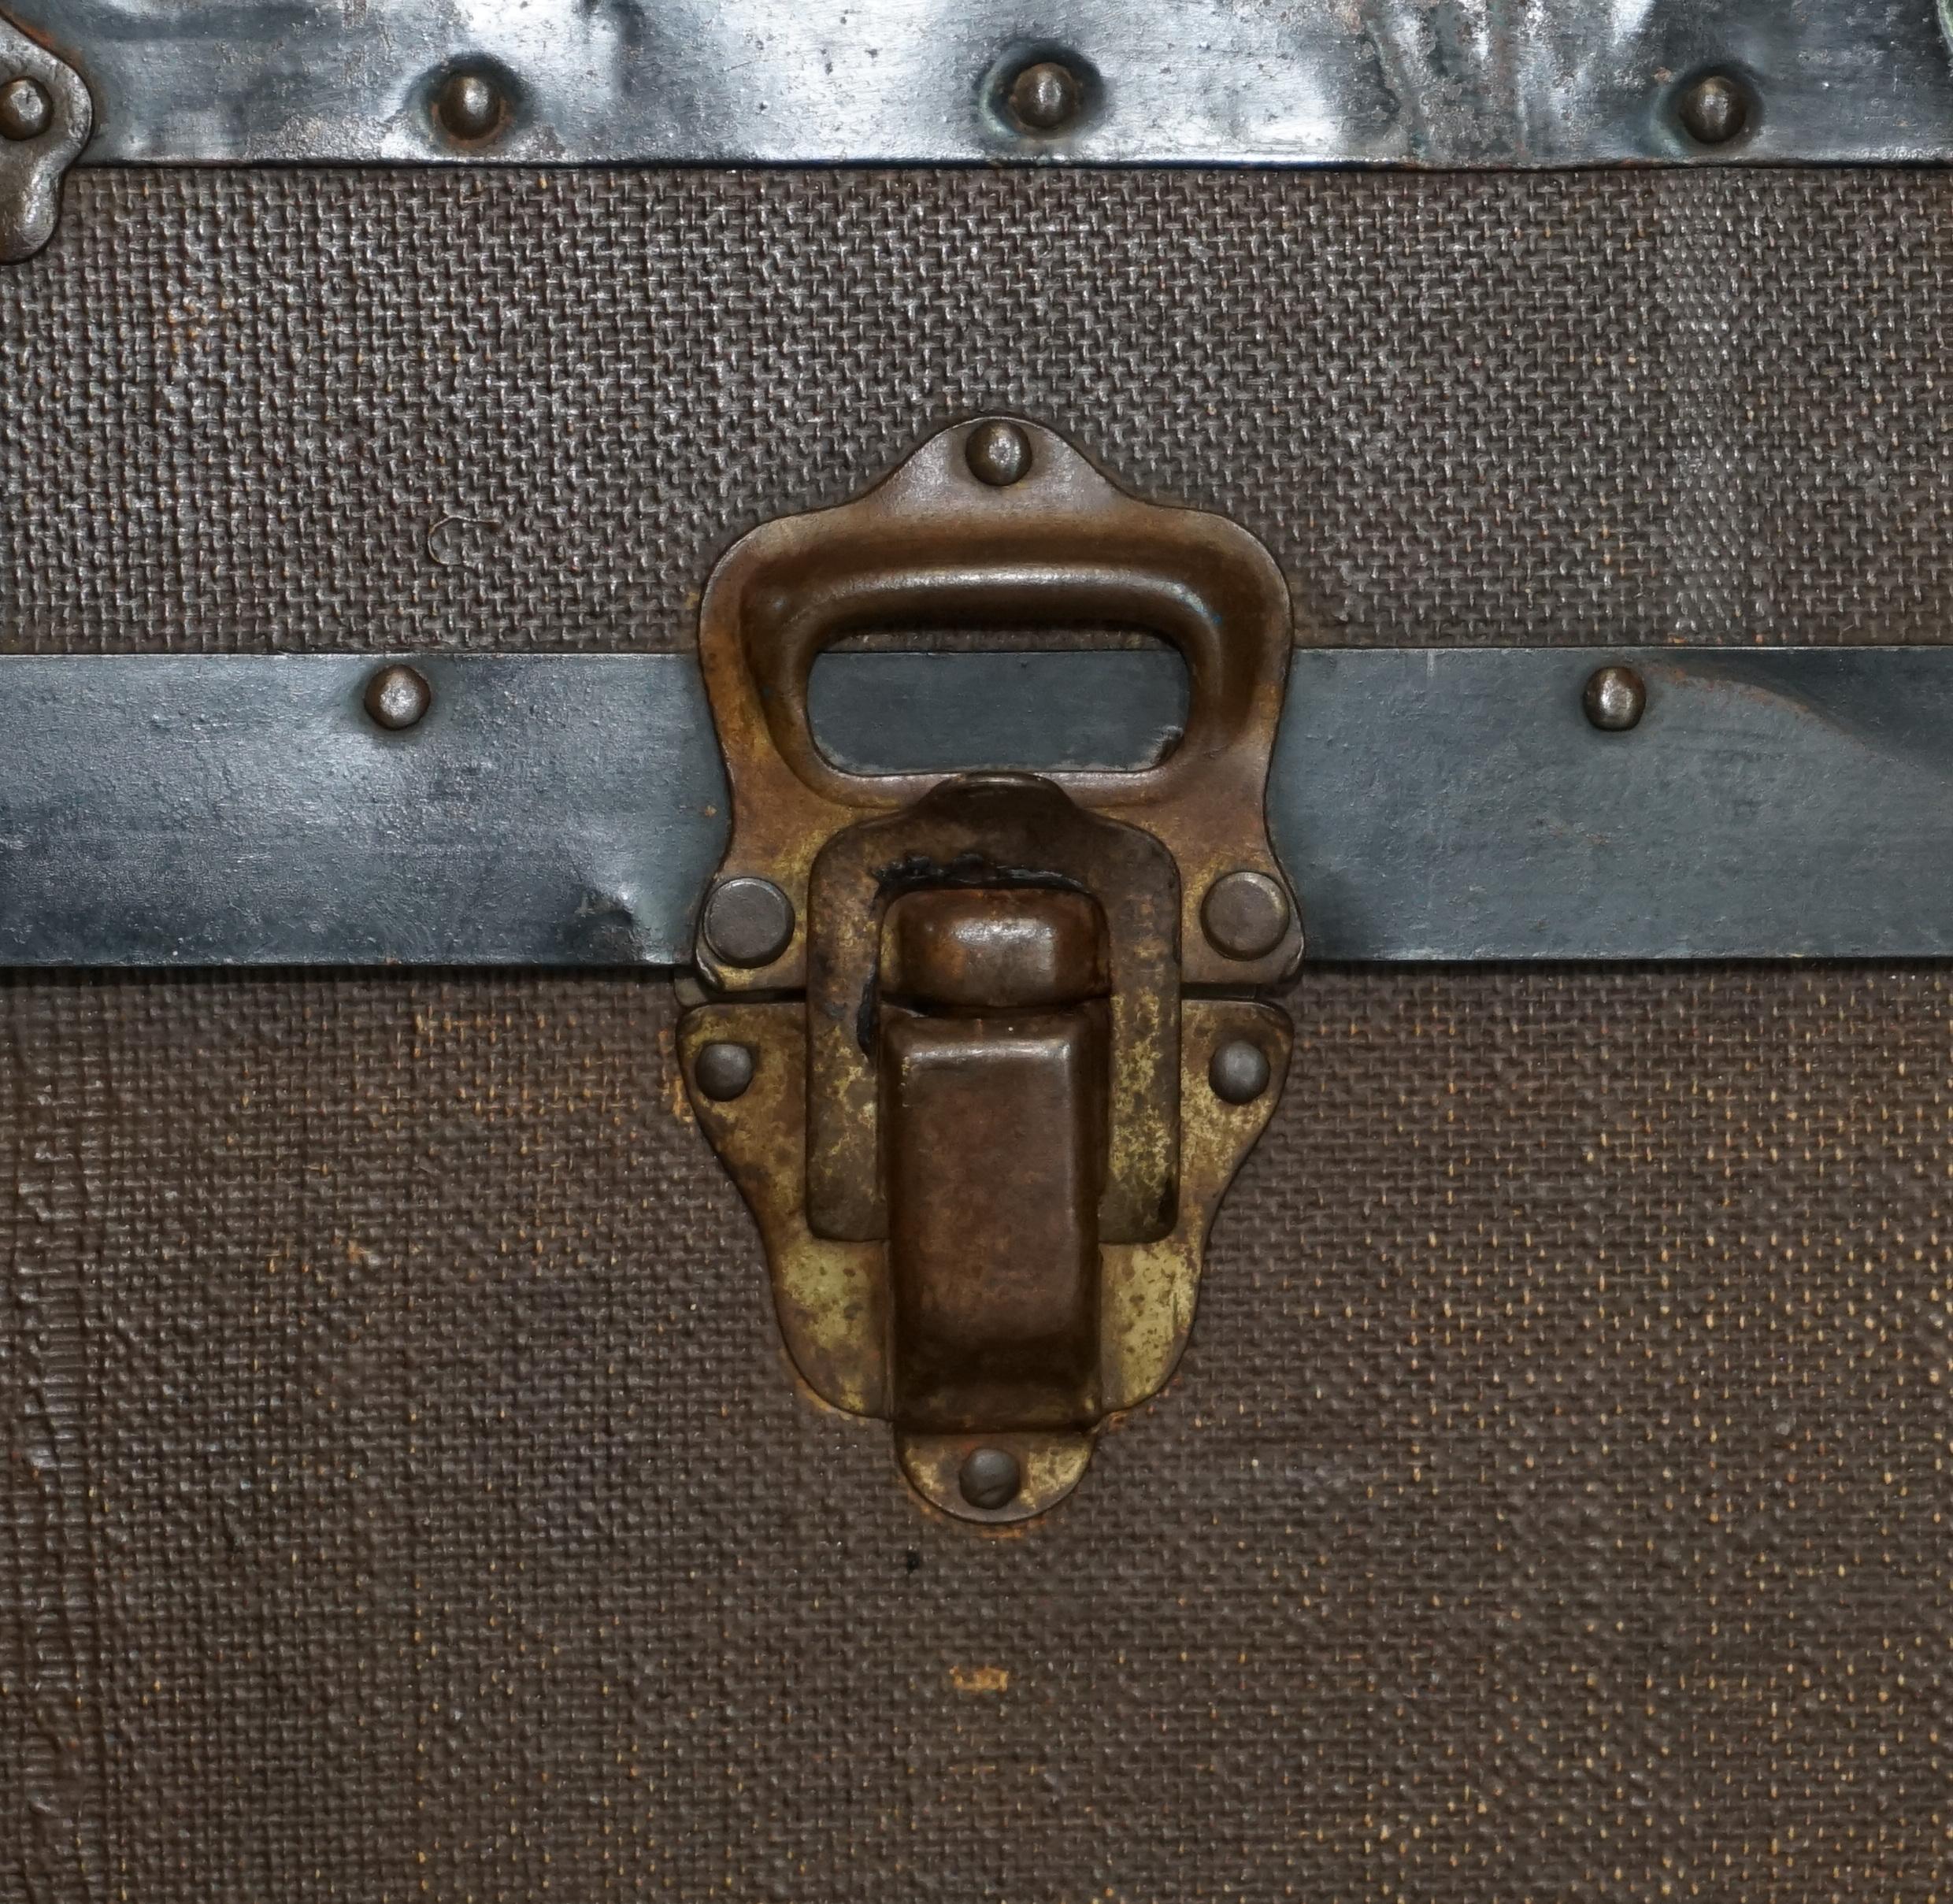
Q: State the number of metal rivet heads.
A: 12